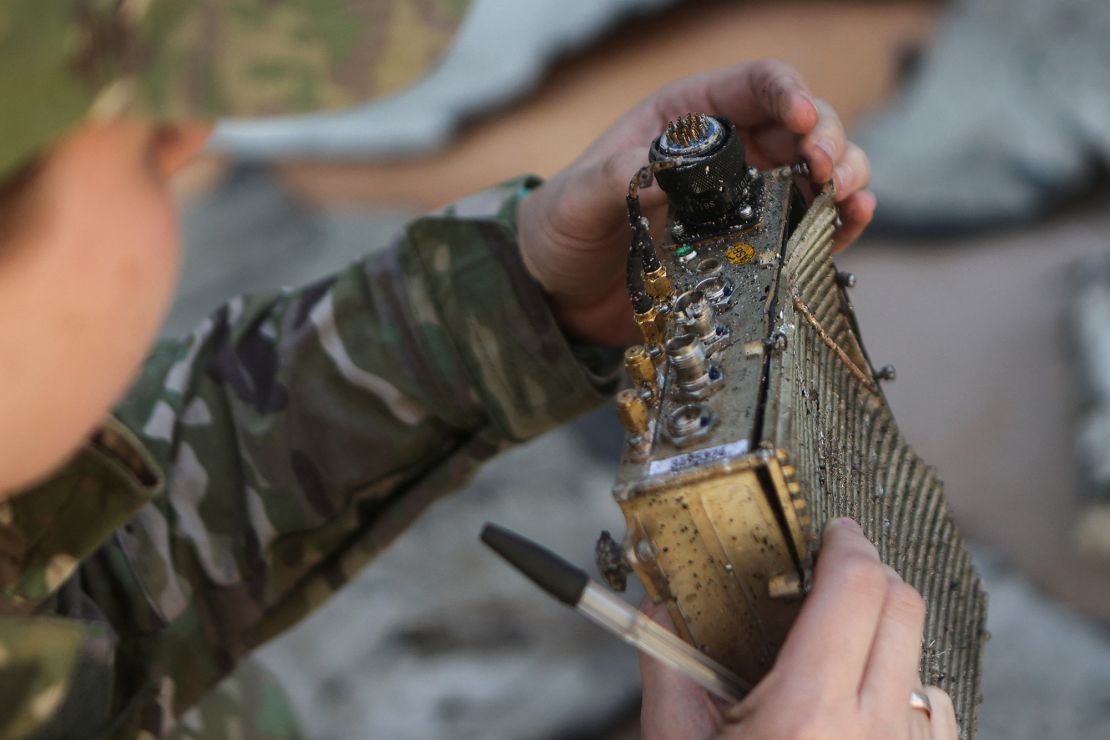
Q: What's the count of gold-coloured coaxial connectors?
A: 4